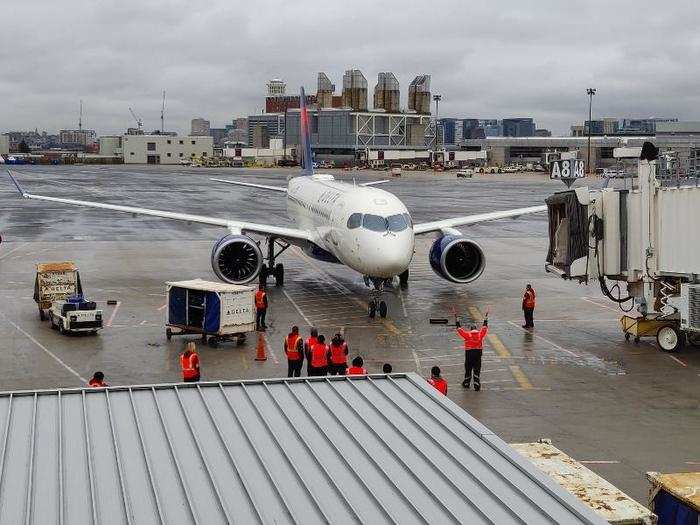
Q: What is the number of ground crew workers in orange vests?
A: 11